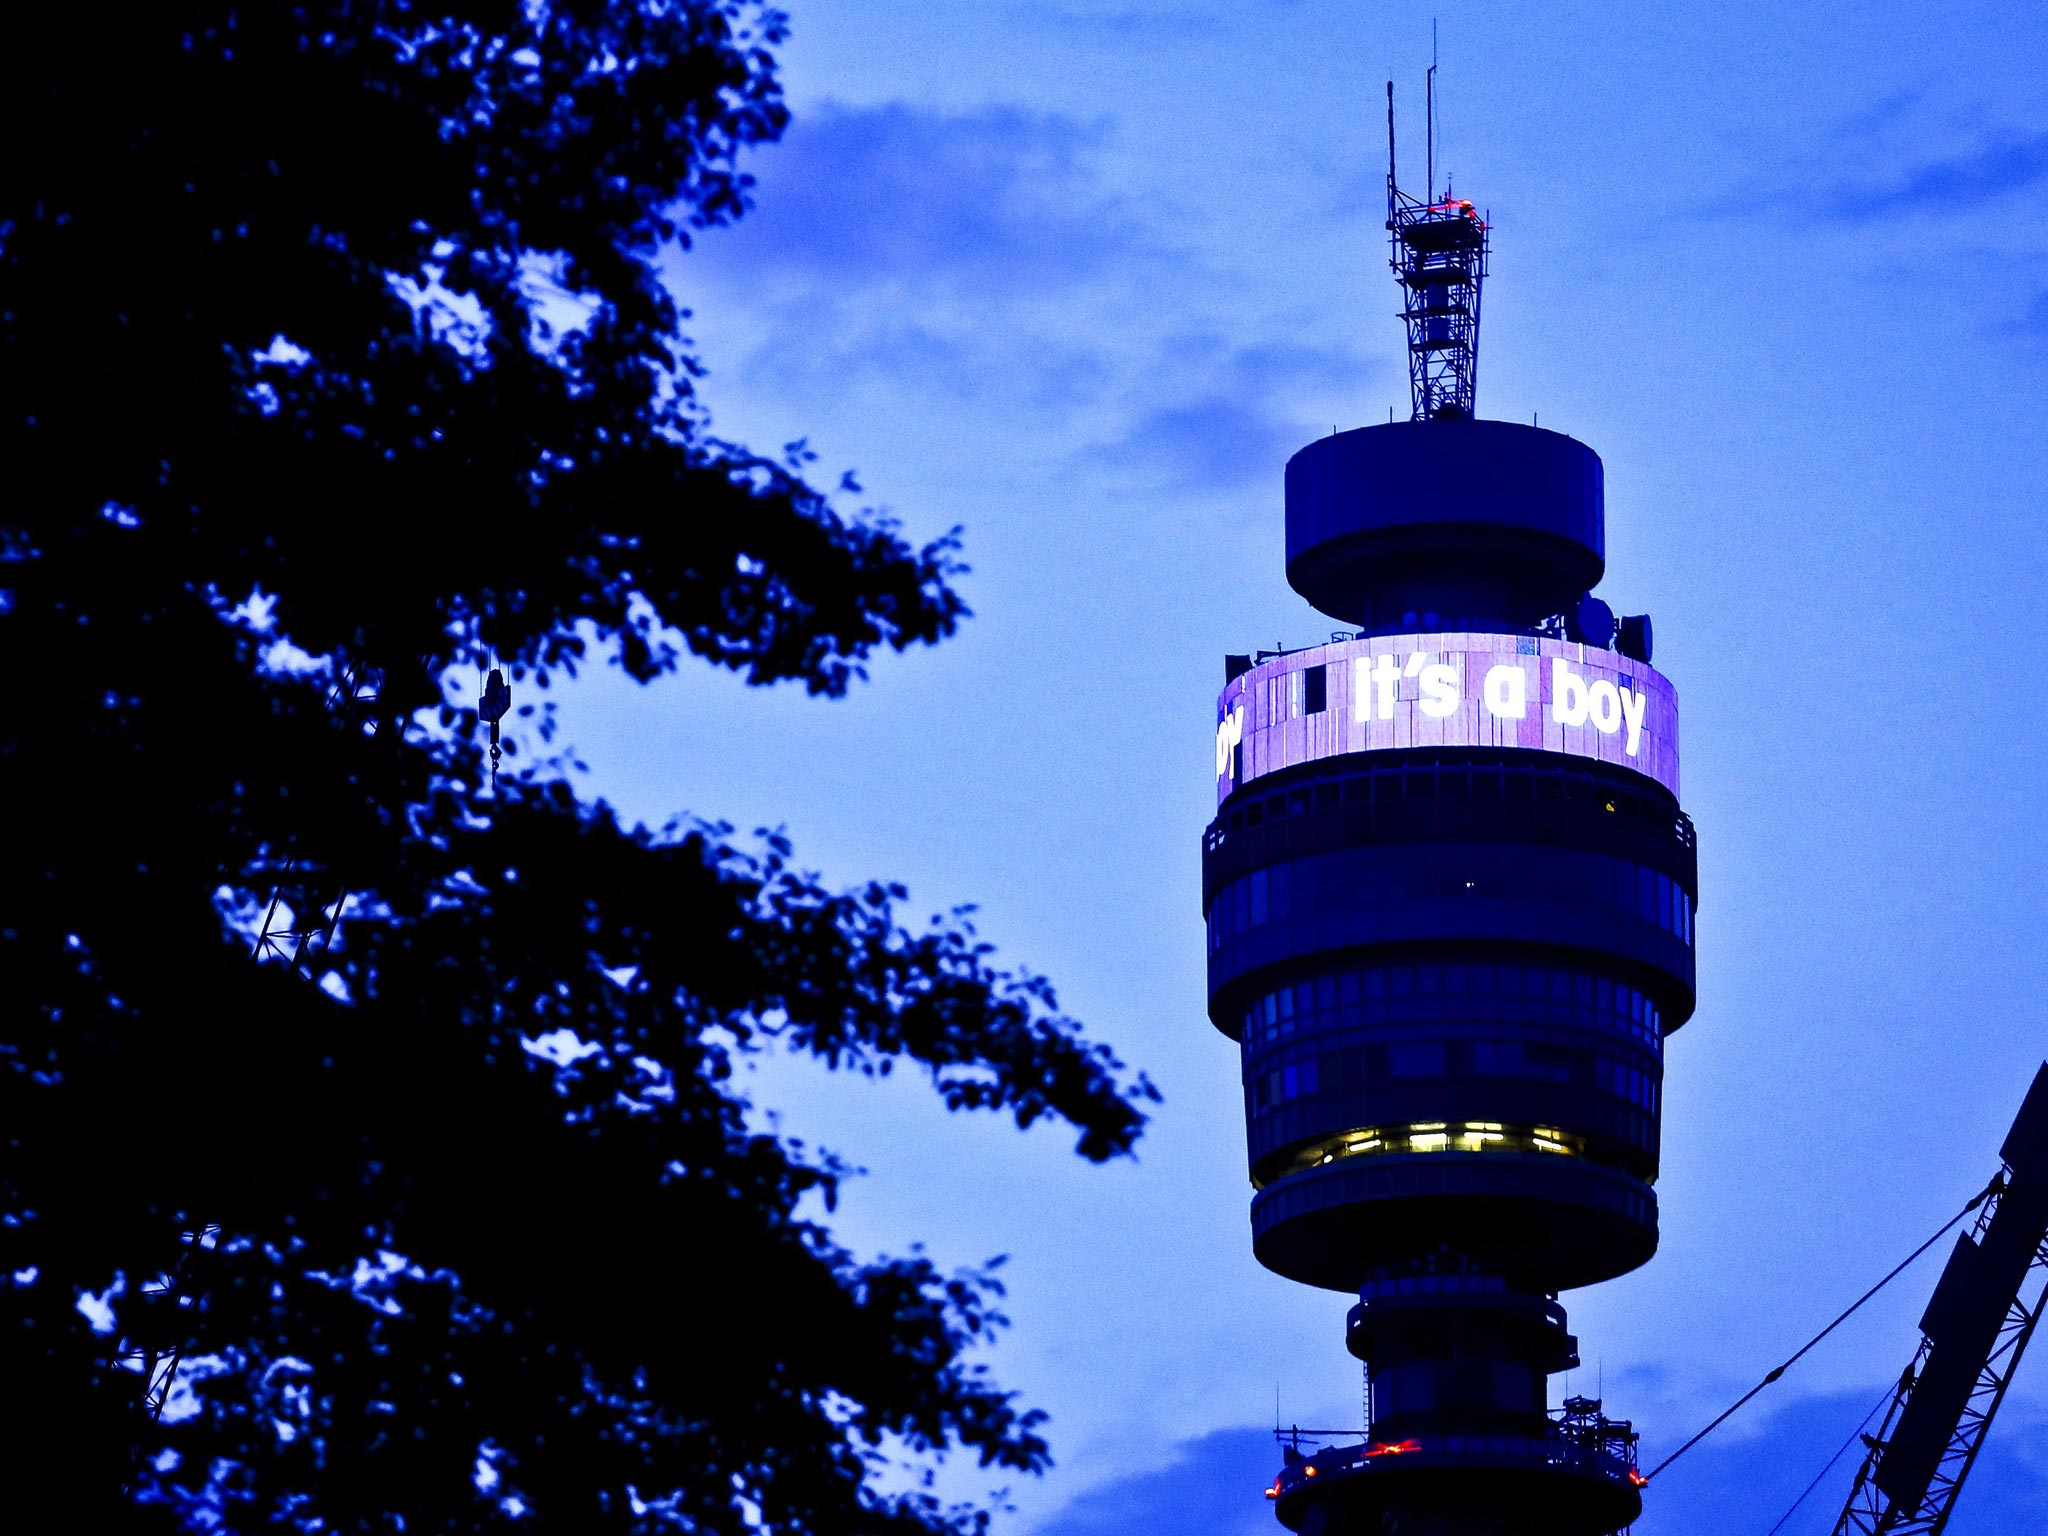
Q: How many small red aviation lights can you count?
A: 5